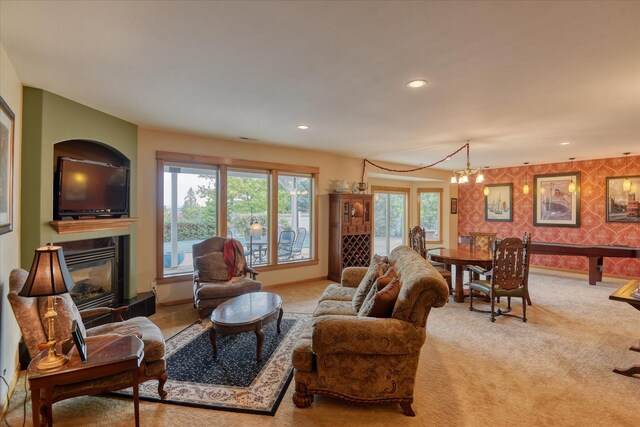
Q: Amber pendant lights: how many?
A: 4